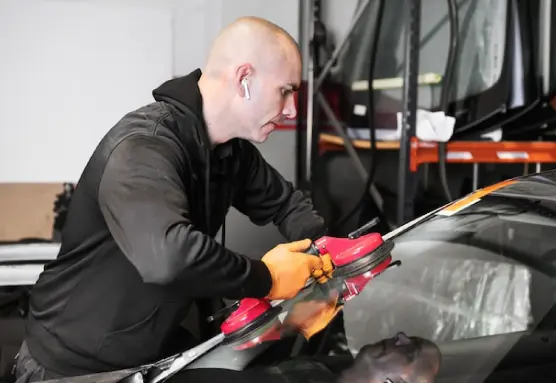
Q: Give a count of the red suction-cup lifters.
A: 2